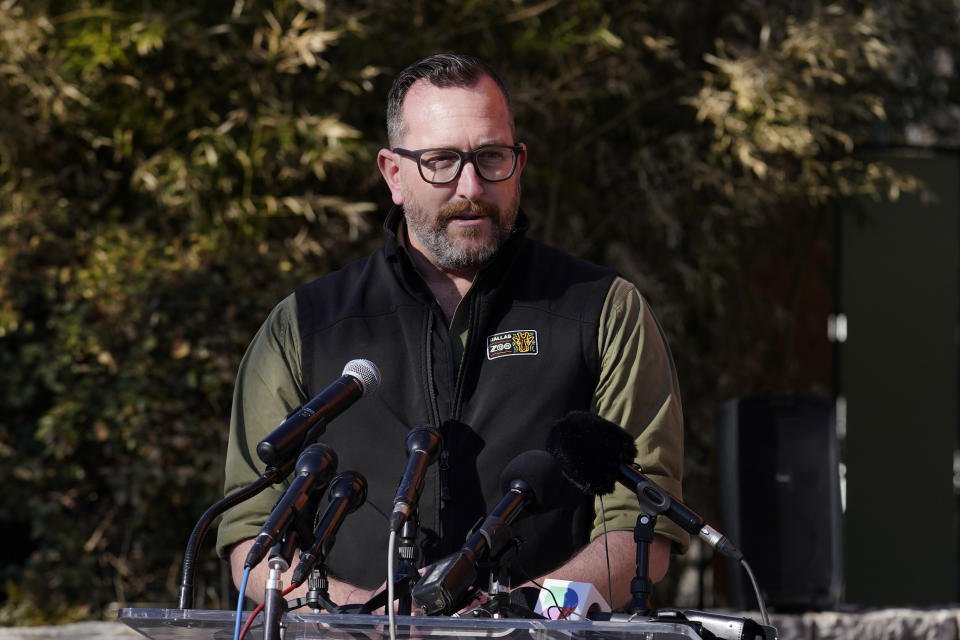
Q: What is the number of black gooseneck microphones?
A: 1